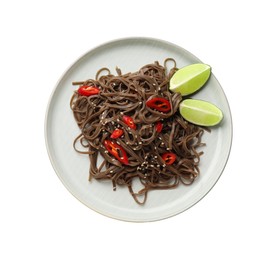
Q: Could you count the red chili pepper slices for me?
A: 7